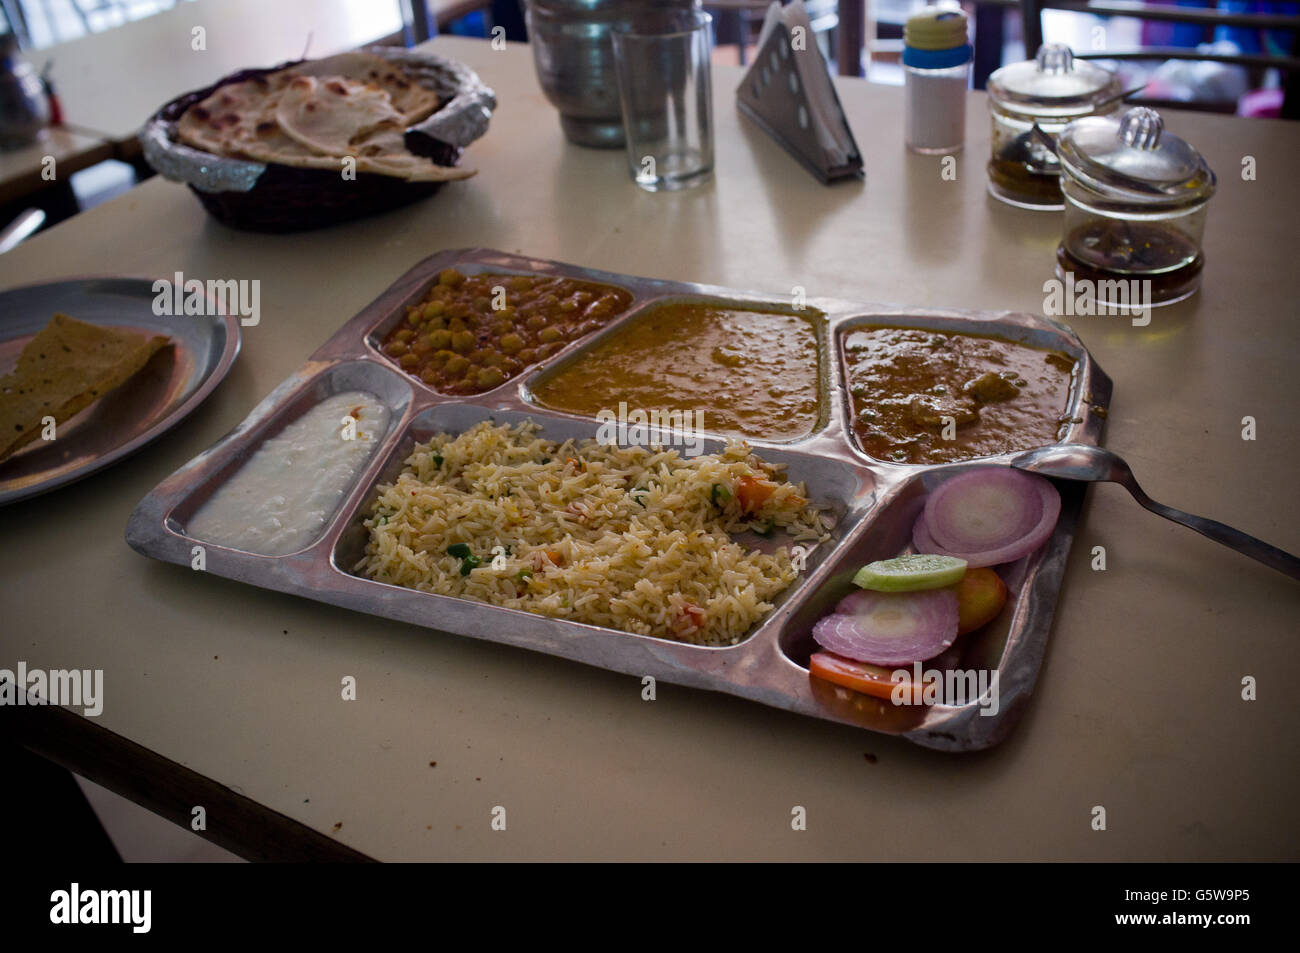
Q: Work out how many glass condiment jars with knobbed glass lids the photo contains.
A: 2